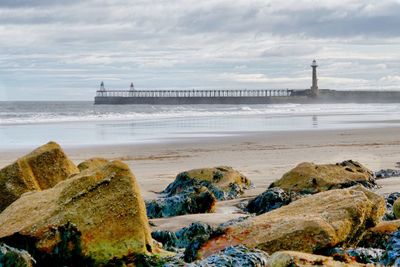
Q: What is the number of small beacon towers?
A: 2